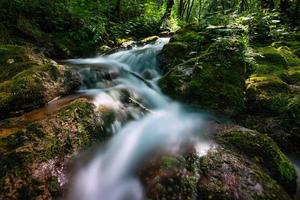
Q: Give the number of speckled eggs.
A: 0